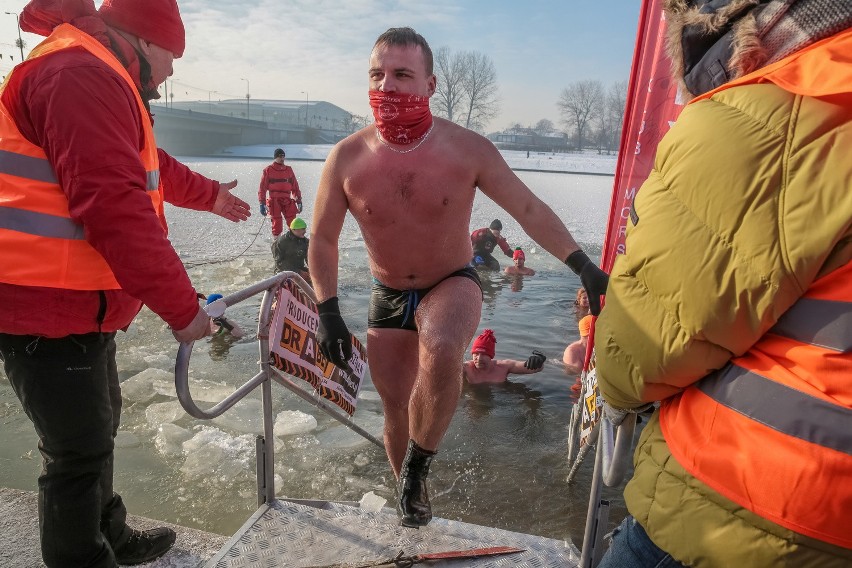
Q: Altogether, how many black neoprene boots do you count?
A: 1